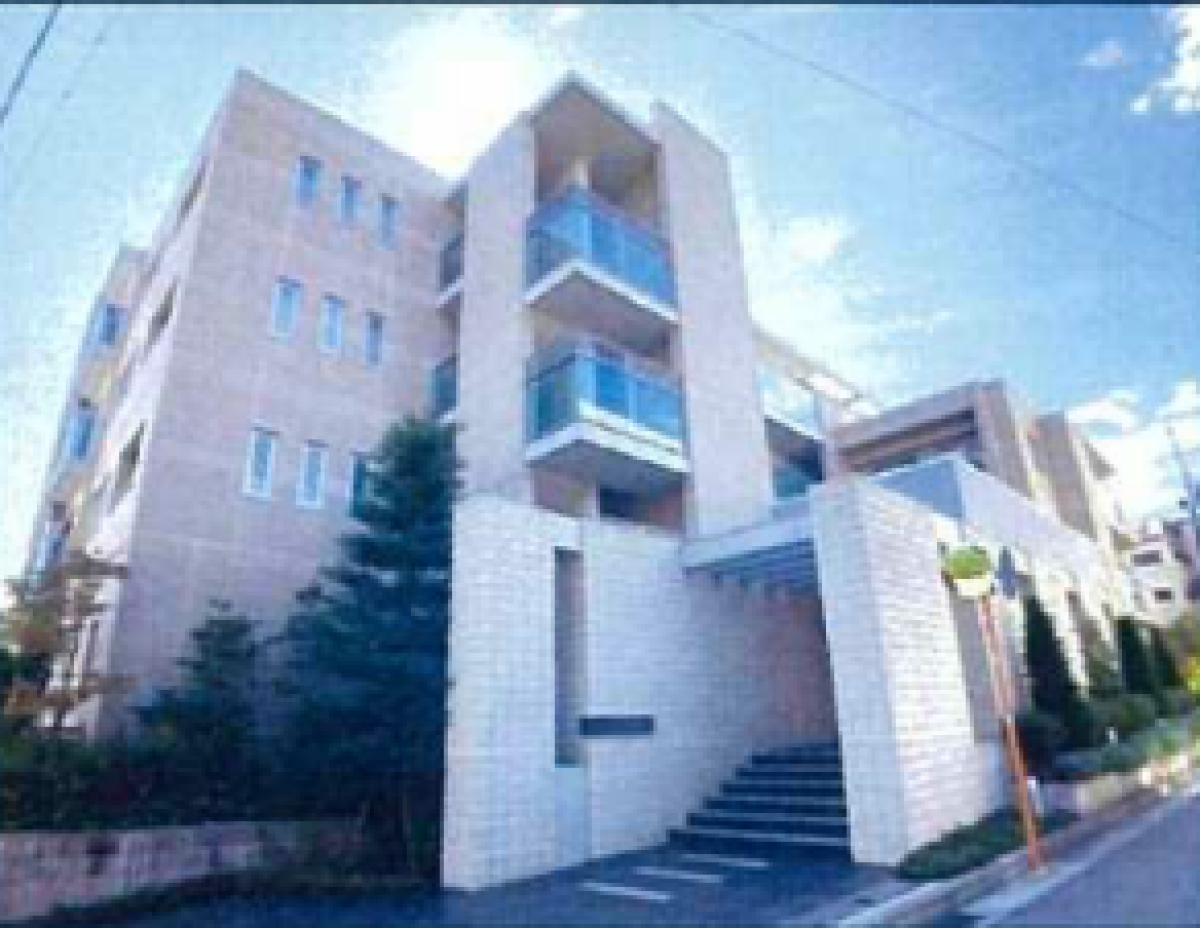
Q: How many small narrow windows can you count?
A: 9